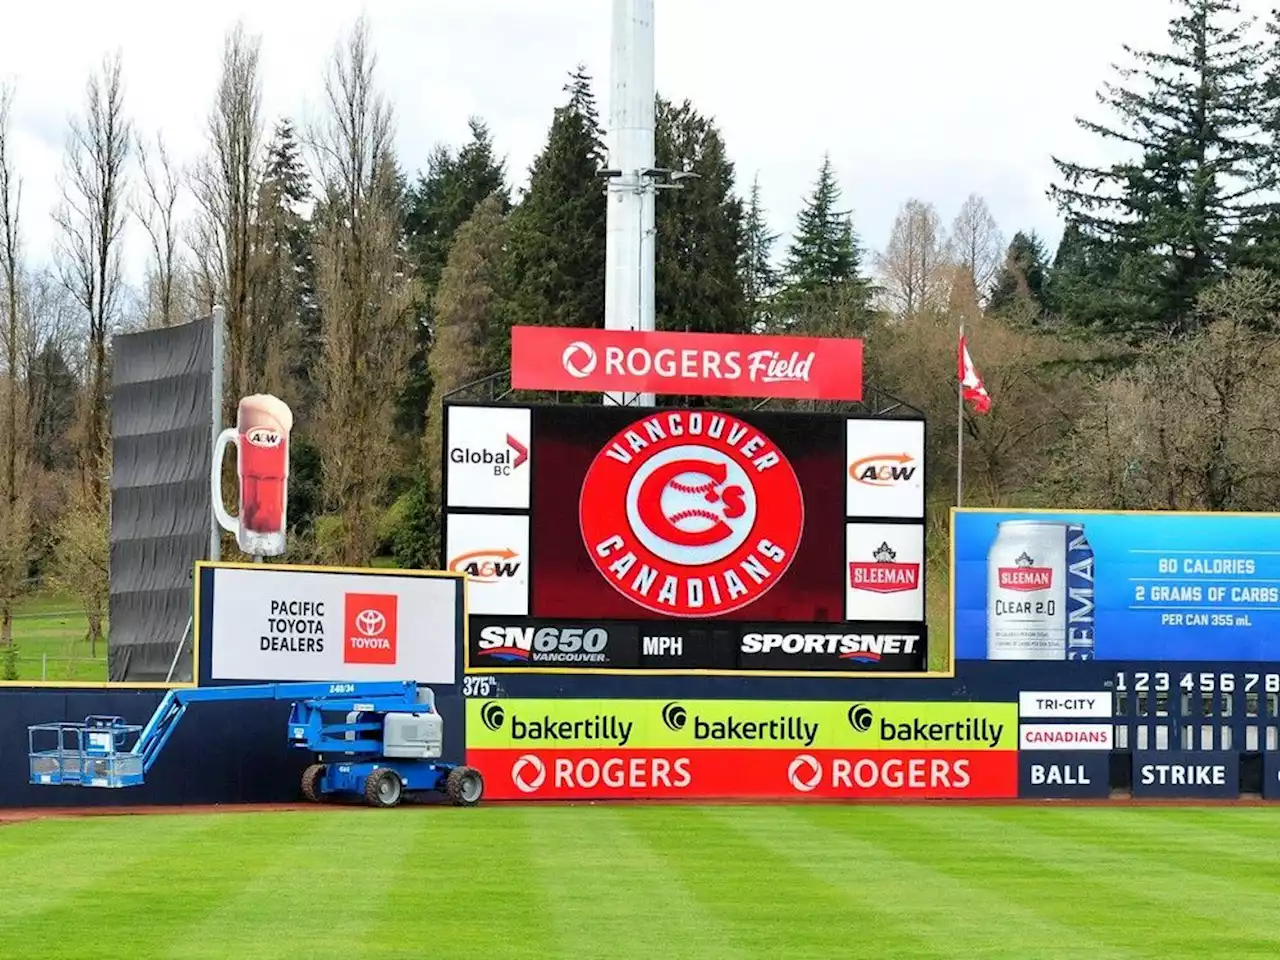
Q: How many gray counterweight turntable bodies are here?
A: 1